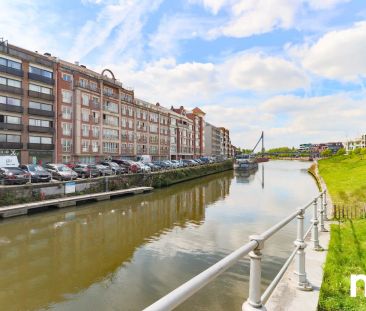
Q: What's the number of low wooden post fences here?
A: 1